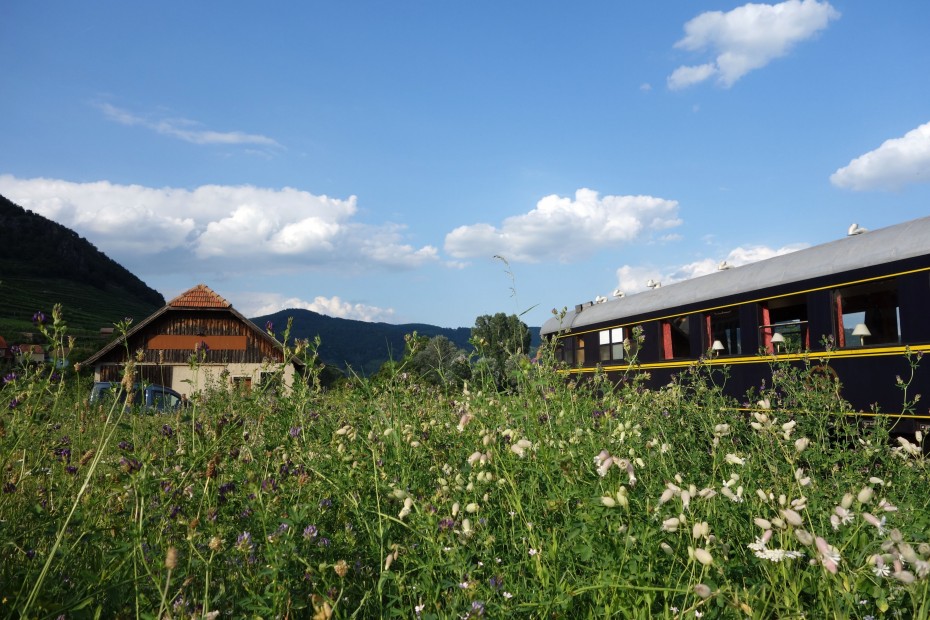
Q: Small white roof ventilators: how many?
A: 5